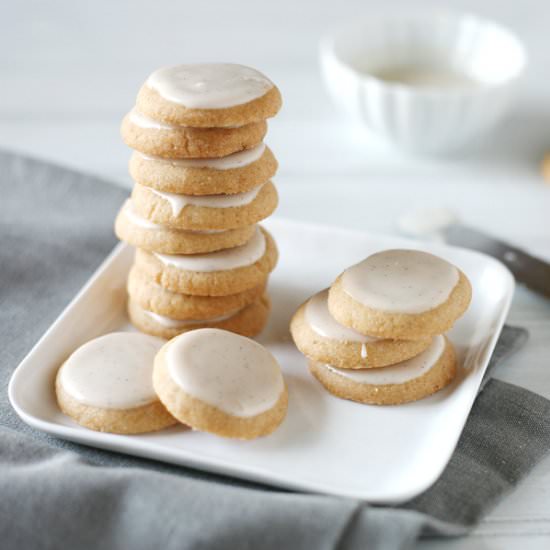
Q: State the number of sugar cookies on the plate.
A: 13